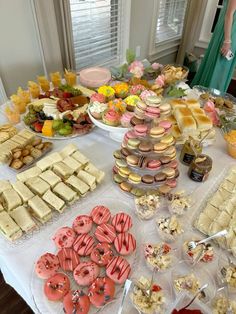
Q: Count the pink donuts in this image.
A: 15